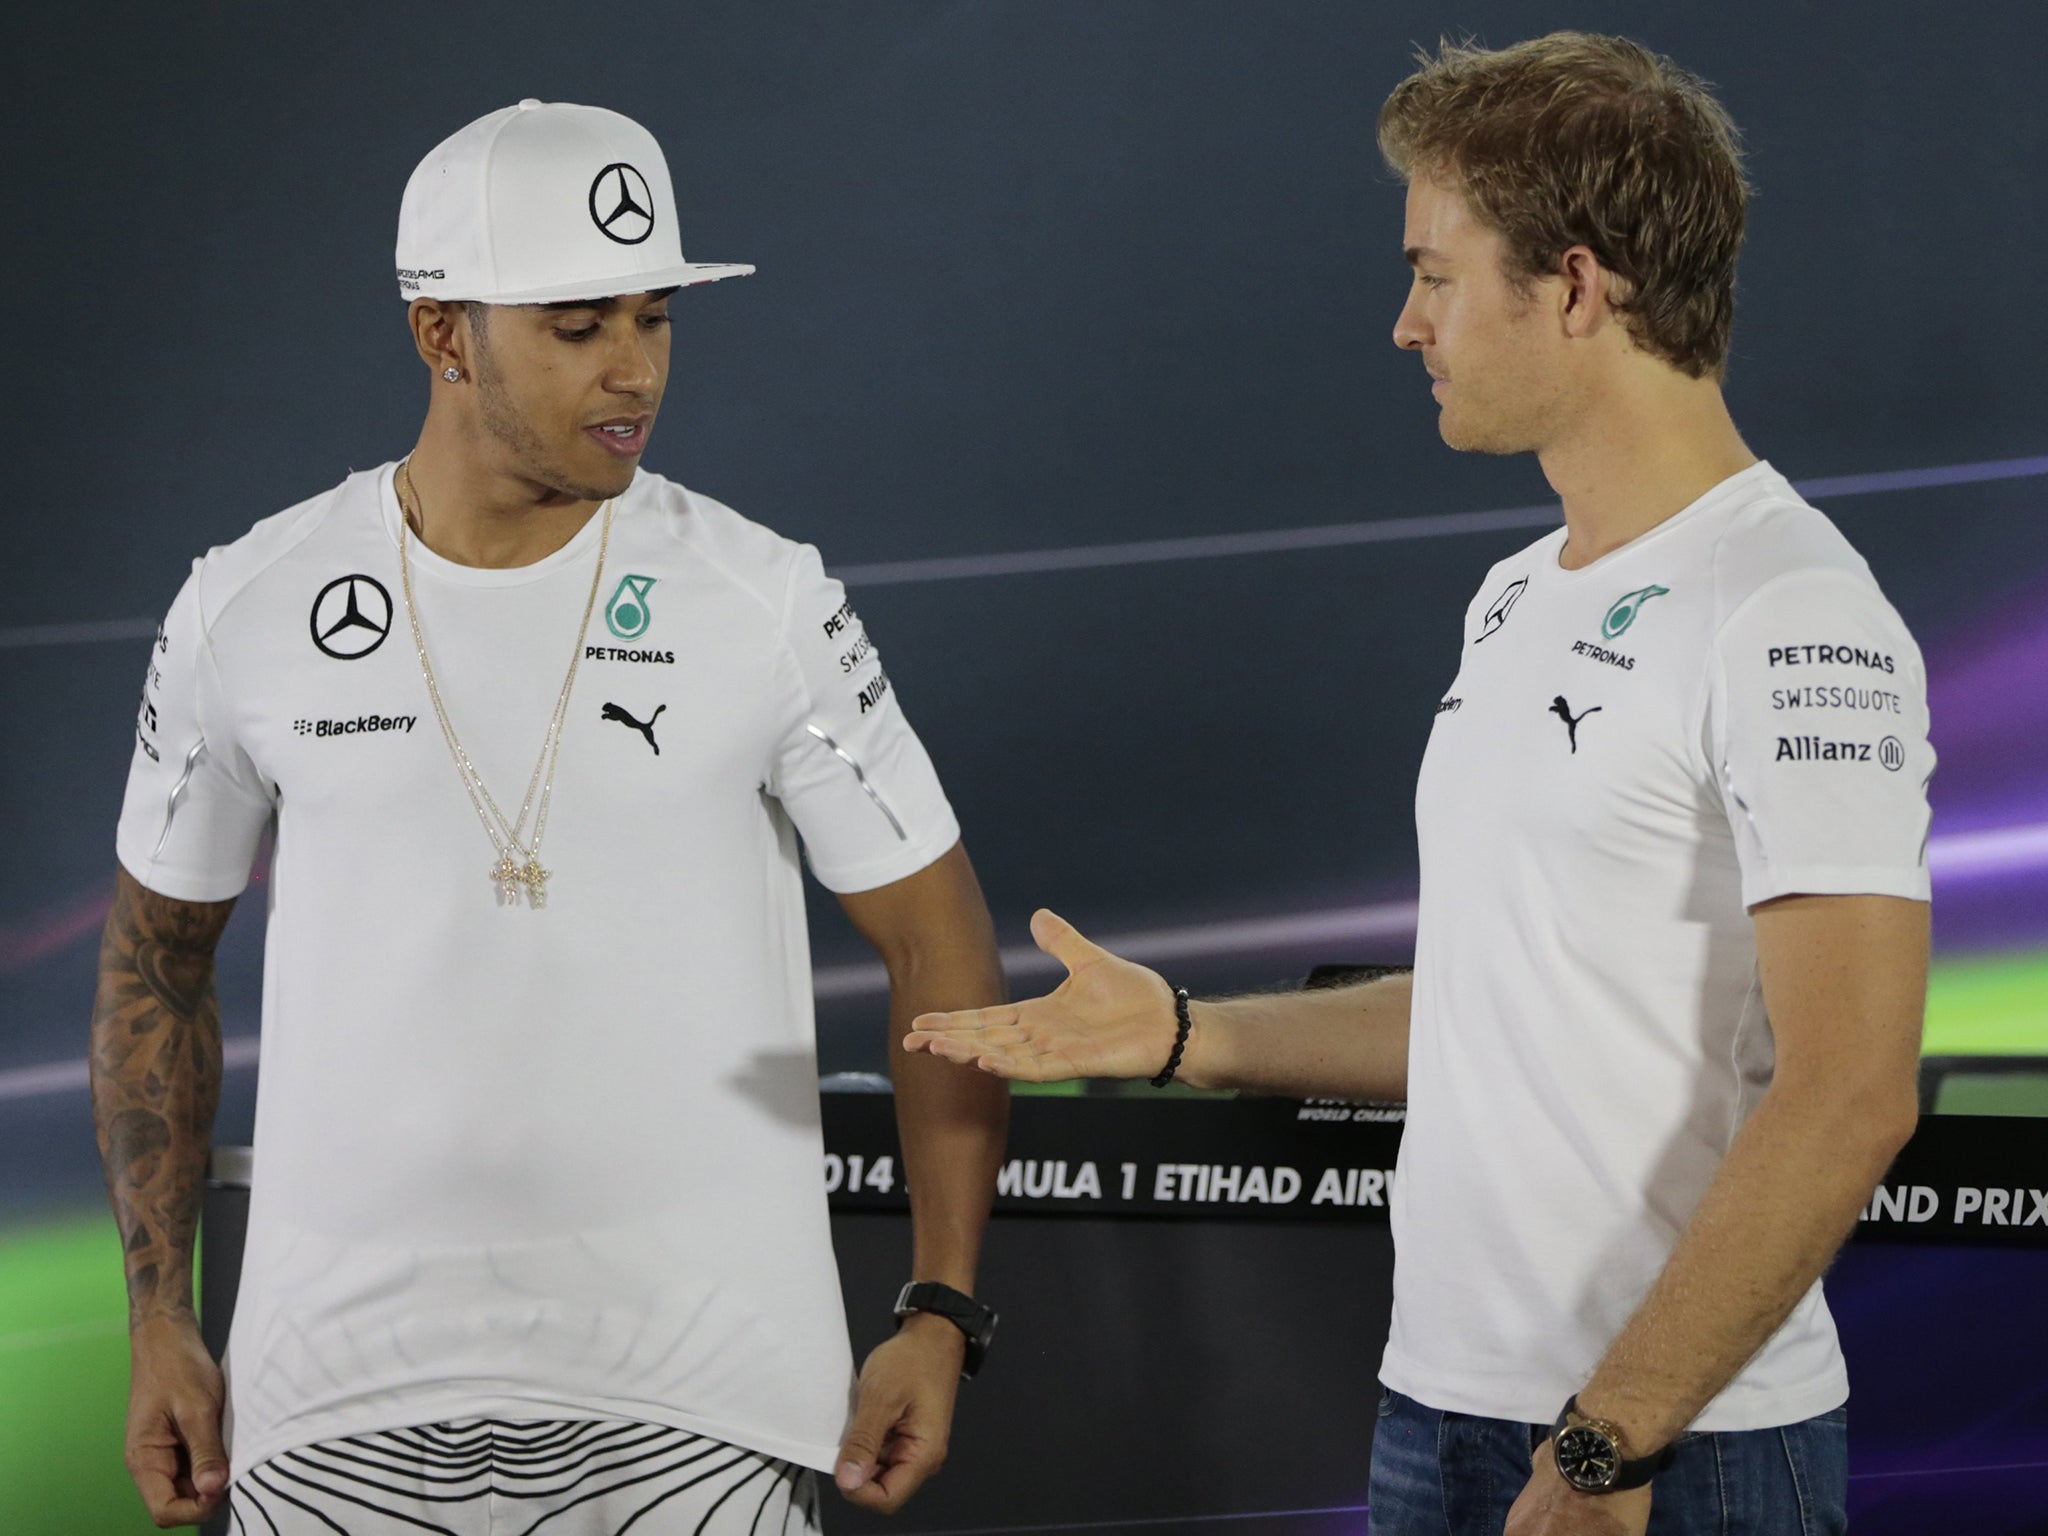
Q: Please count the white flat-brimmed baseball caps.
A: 1